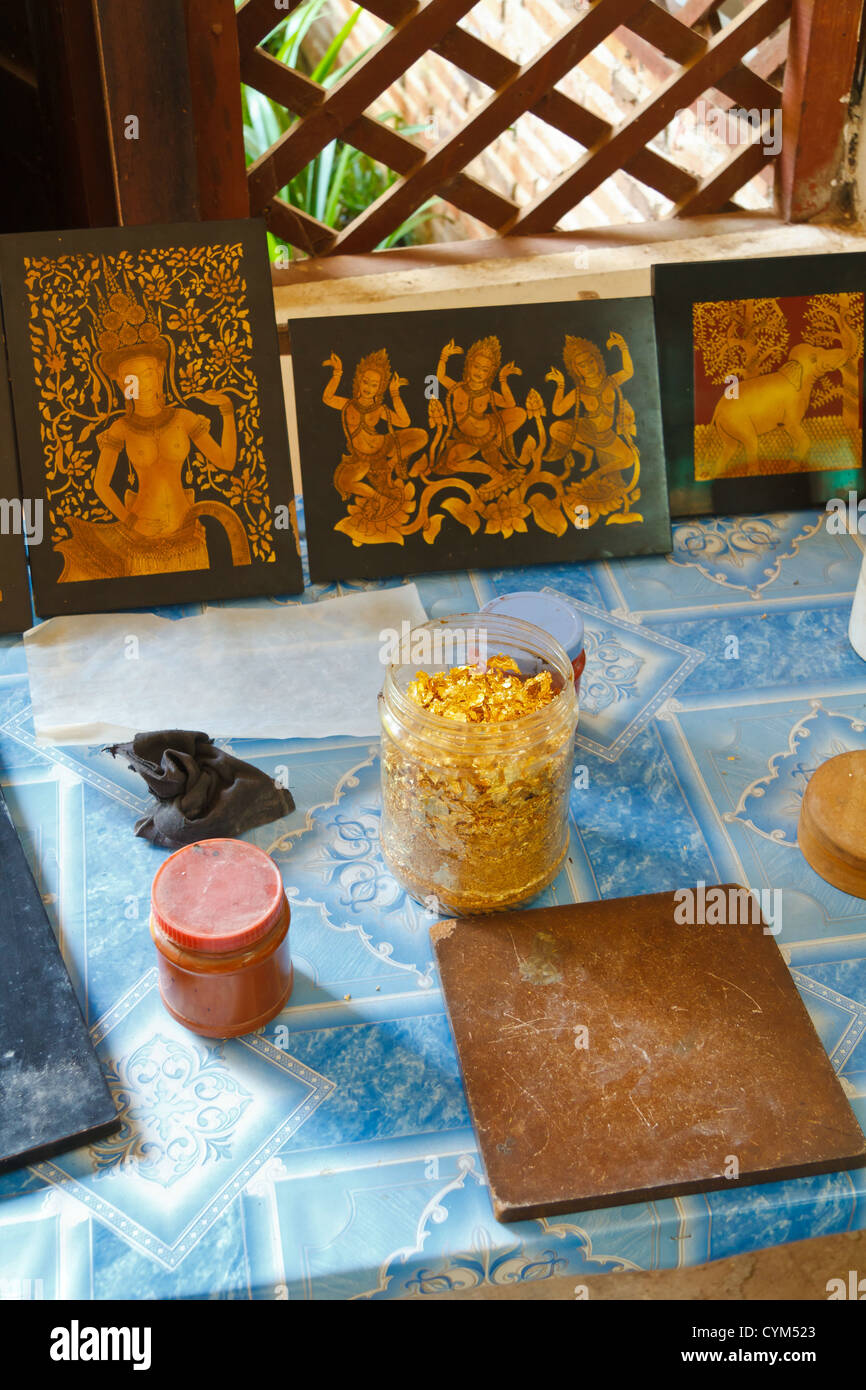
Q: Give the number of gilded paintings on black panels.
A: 3